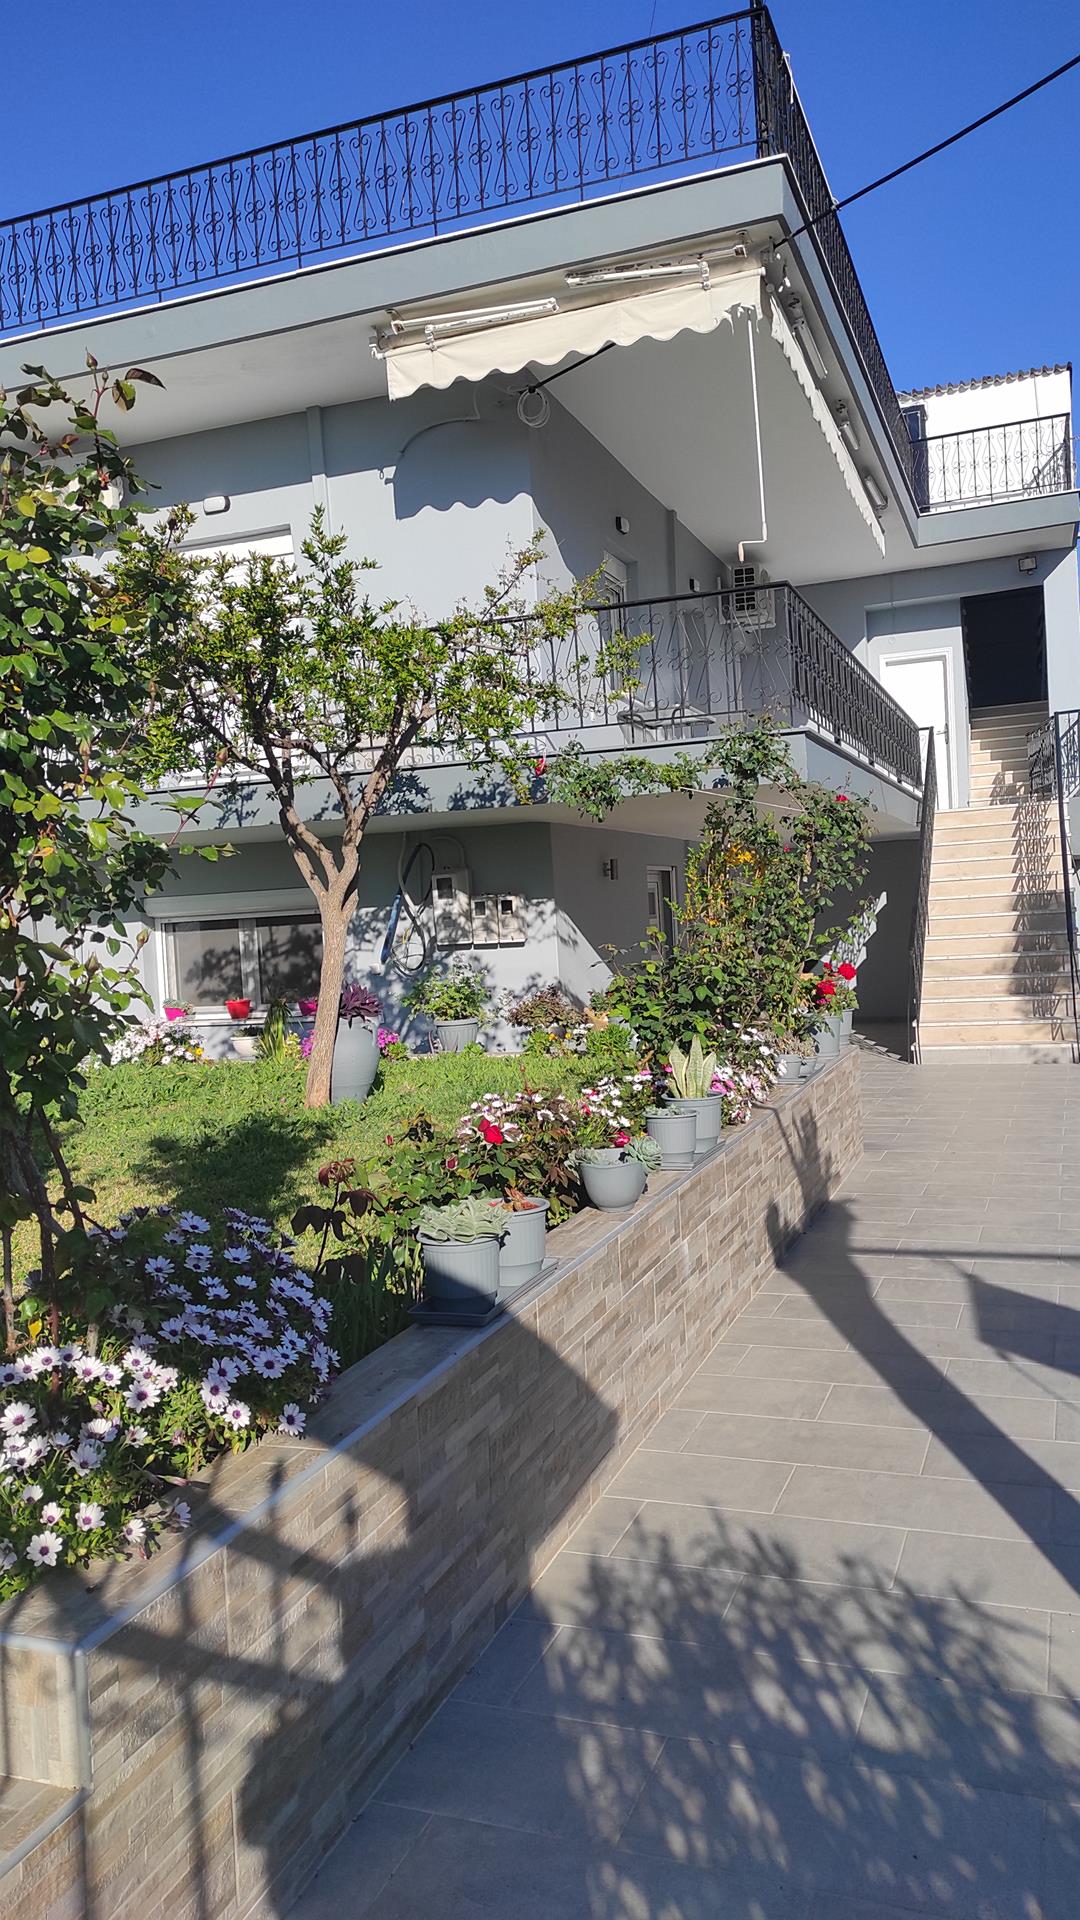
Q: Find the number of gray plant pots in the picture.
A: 11